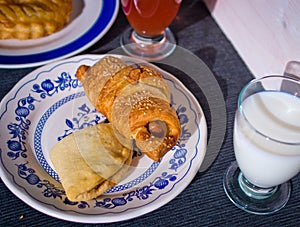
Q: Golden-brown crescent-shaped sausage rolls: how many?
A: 1